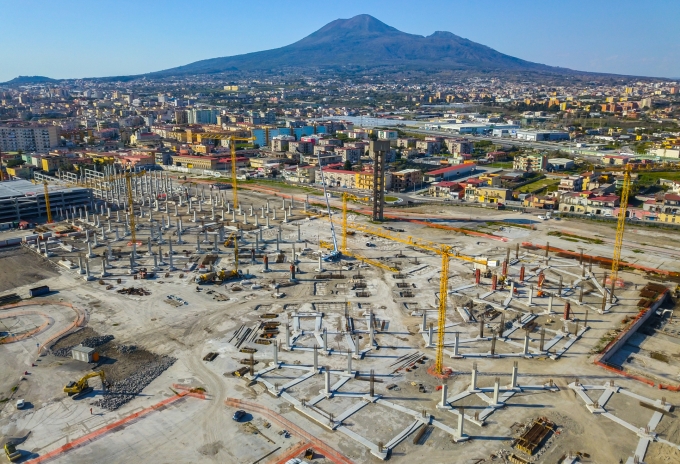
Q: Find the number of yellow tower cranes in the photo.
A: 6